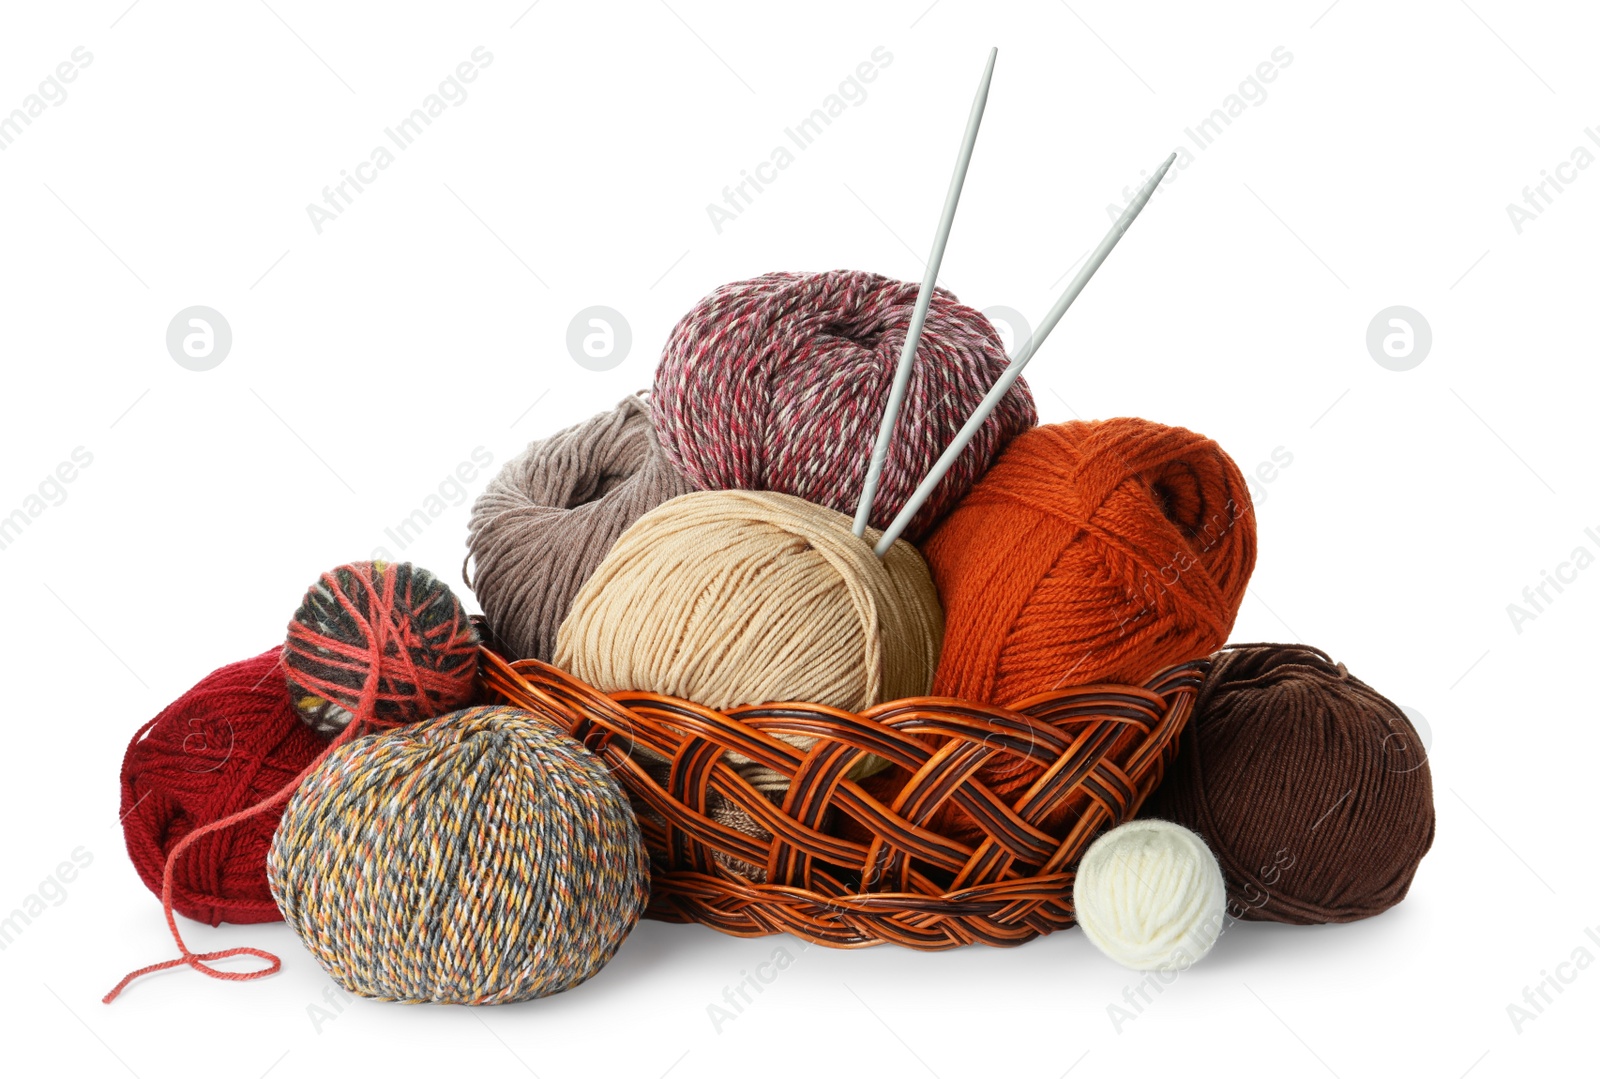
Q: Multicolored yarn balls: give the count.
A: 3